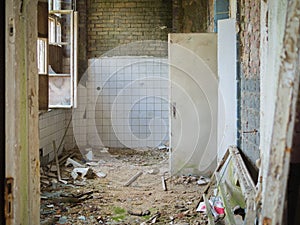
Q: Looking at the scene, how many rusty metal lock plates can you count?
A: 1